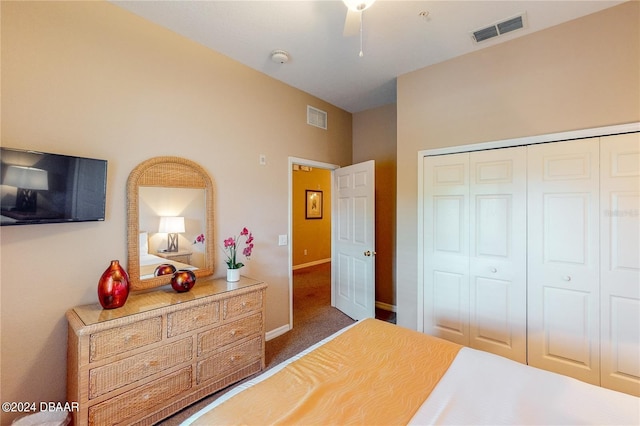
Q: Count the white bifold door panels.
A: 4